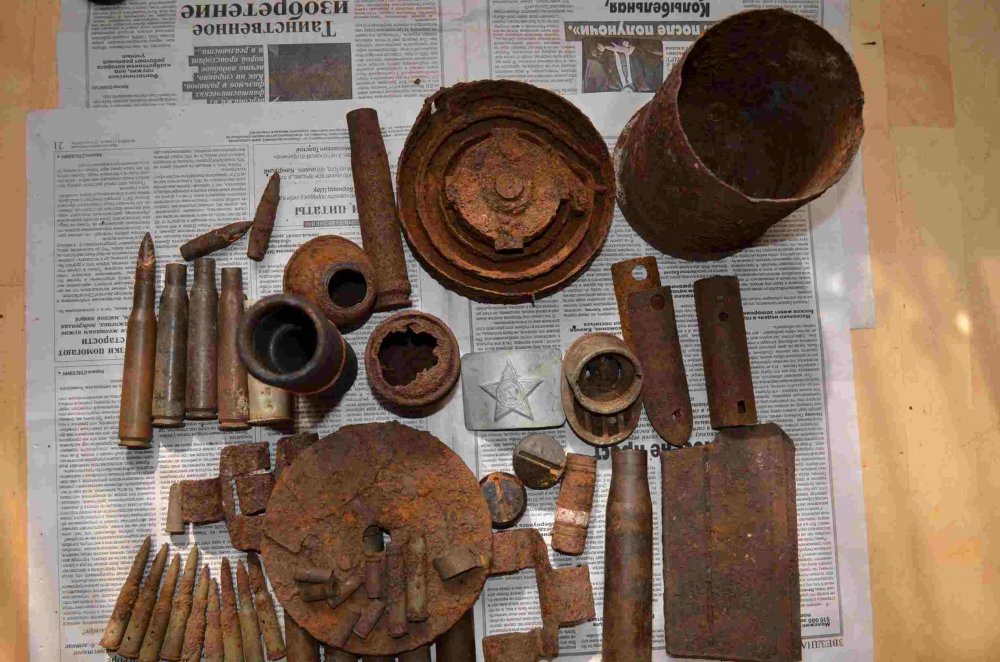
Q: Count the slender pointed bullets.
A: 12